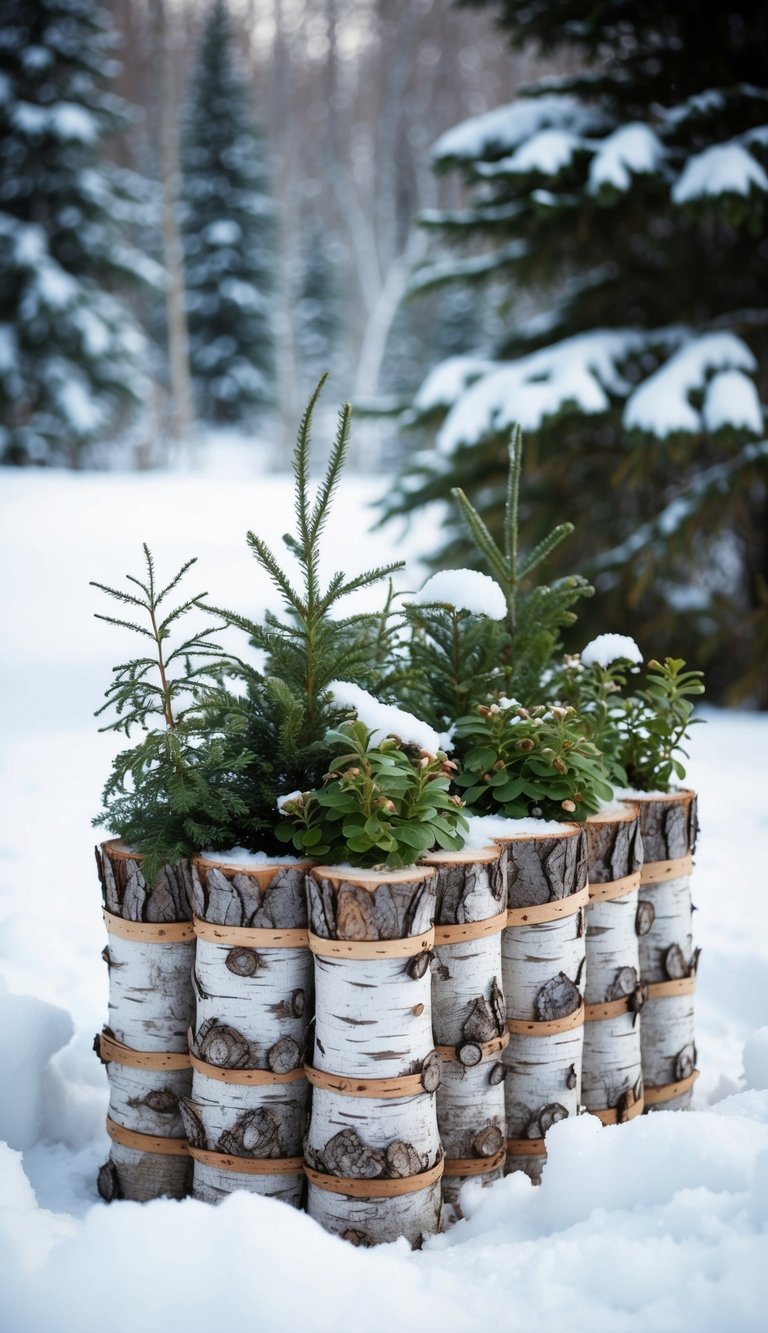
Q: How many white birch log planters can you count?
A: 7